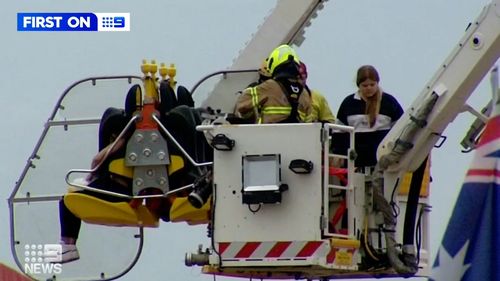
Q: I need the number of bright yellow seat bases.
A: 2